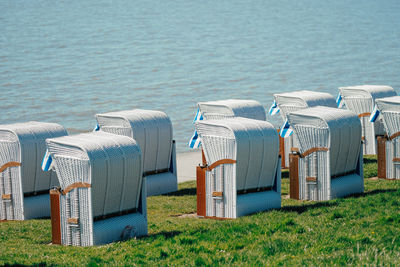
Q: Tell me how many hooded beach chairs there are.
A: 9